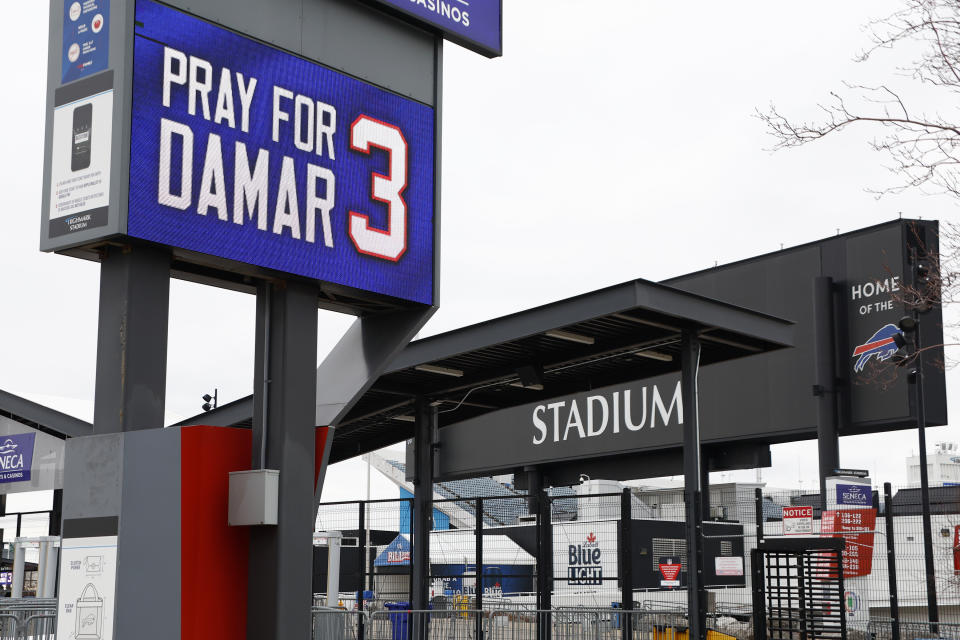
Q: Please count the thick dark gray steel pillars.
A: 2